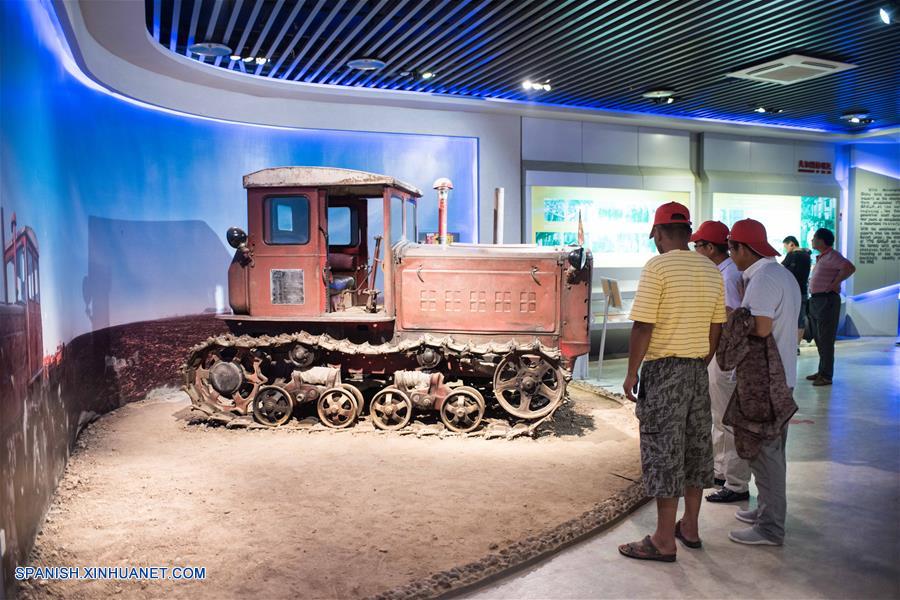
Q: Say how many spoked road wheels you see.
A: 4